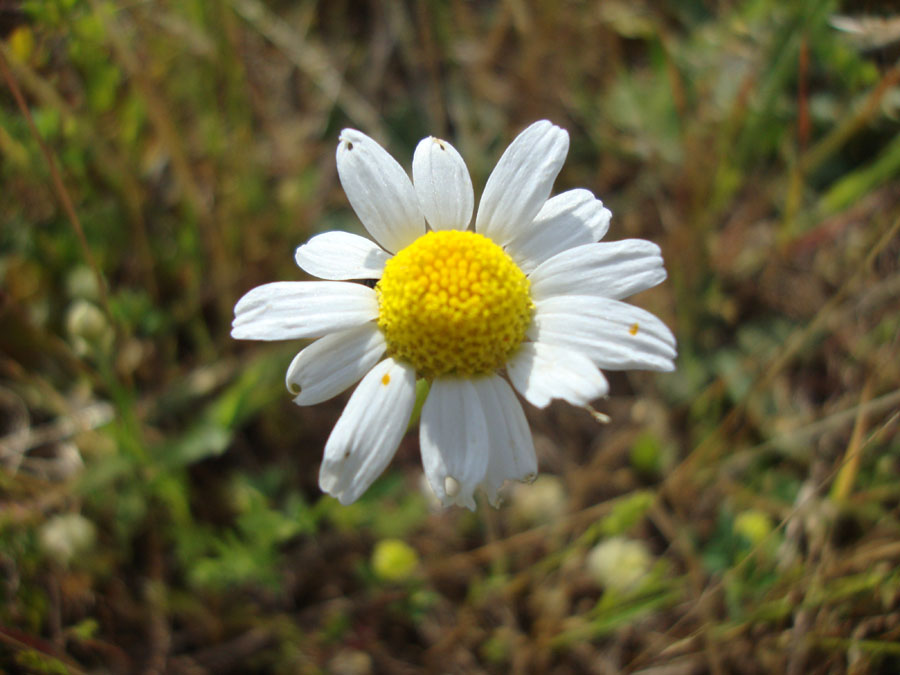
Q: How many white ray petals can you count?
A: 13